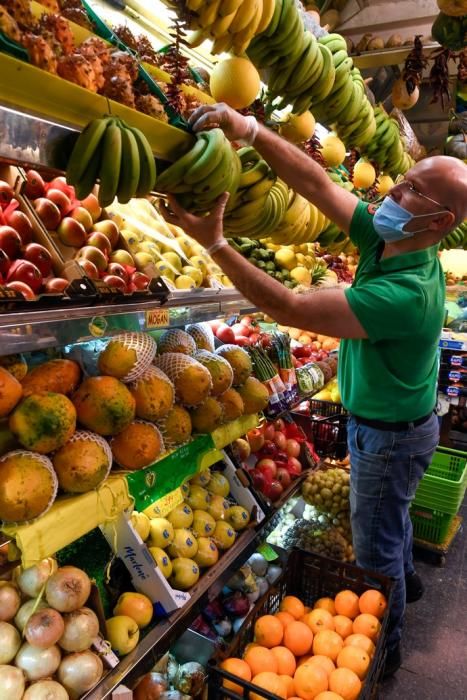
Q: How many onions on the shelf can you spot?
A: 11